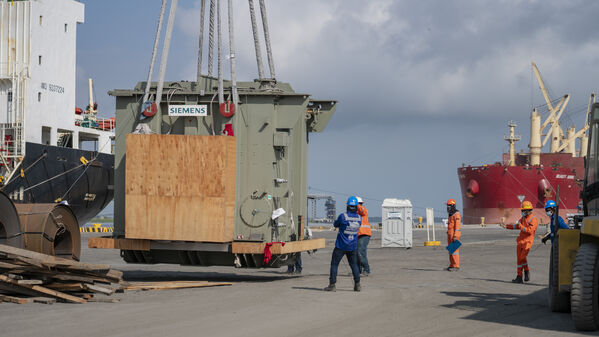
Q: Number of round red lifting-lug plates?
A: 2